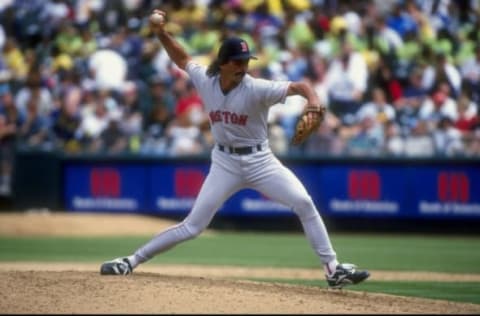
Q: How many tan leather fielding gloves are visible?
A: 1